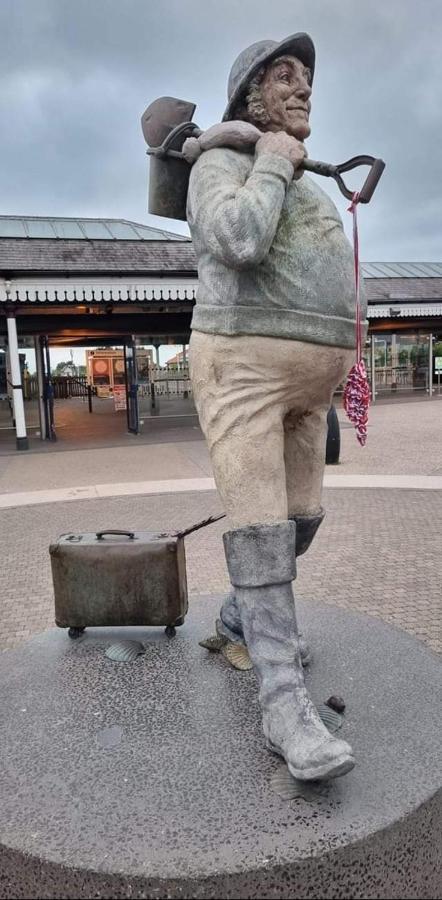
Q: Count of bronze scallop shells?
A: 4